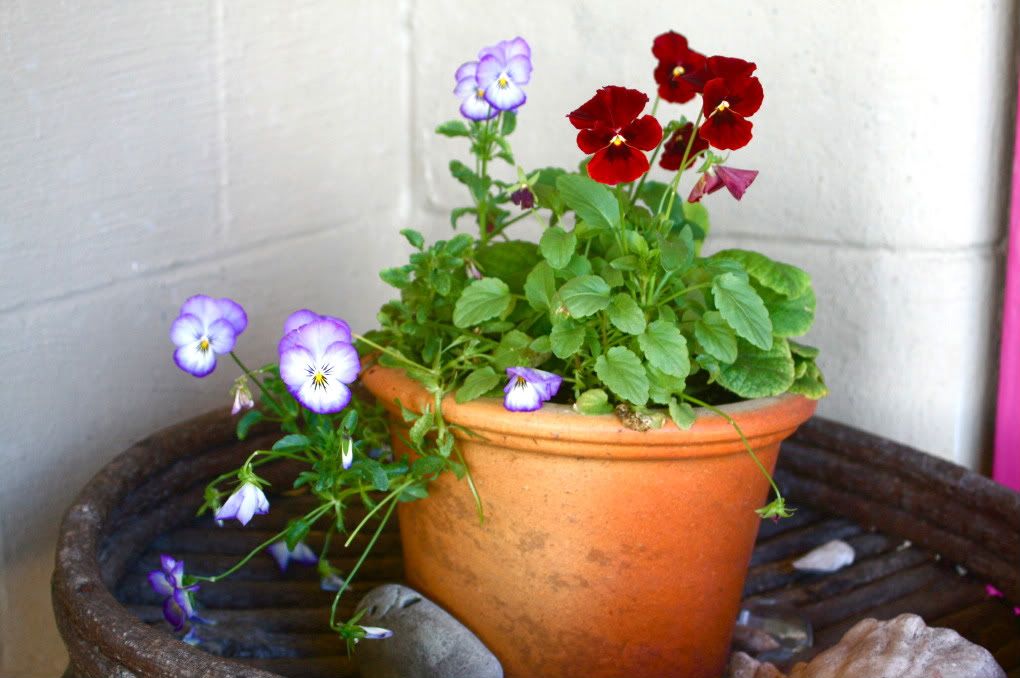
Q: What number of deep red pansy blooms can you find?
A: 4